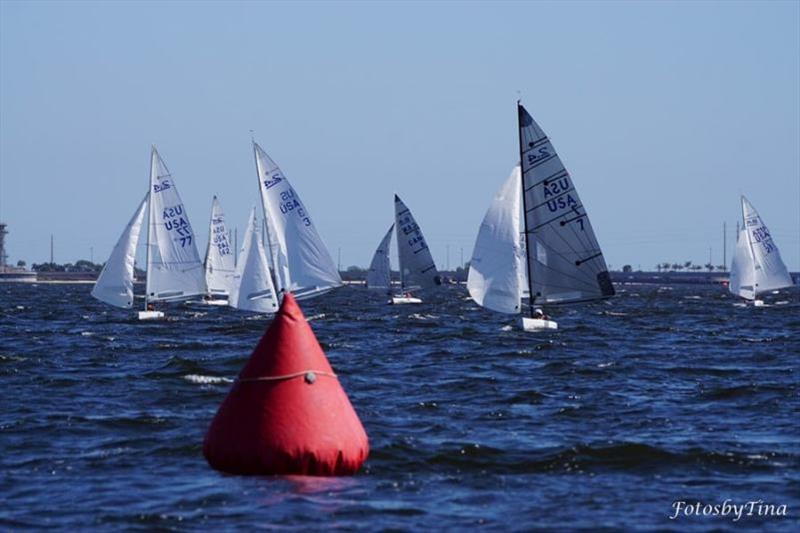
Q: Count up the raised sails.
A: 11